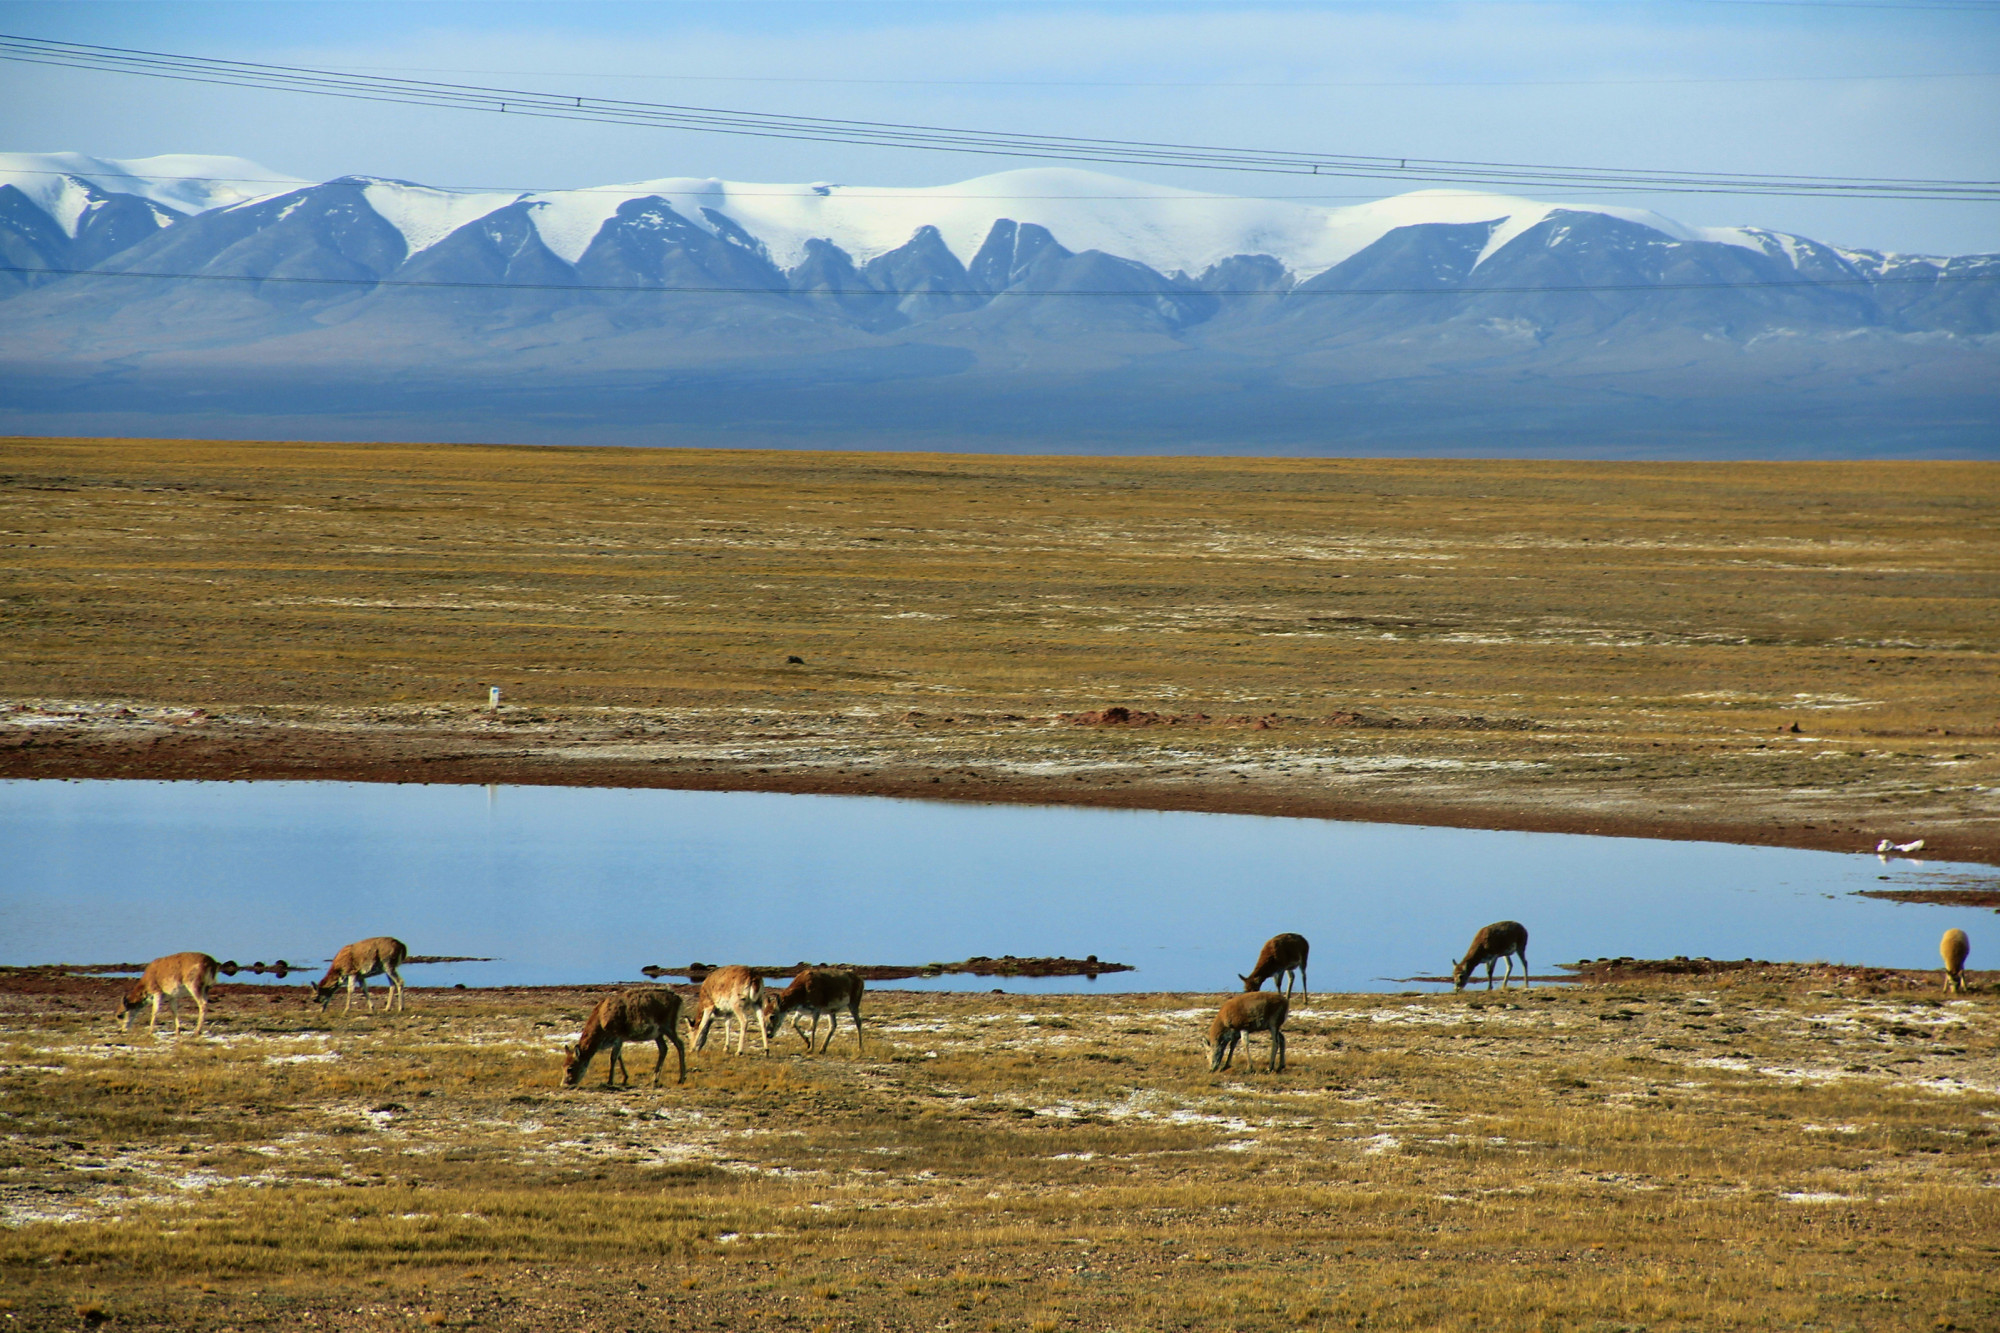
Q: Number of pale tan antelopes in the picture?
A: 1